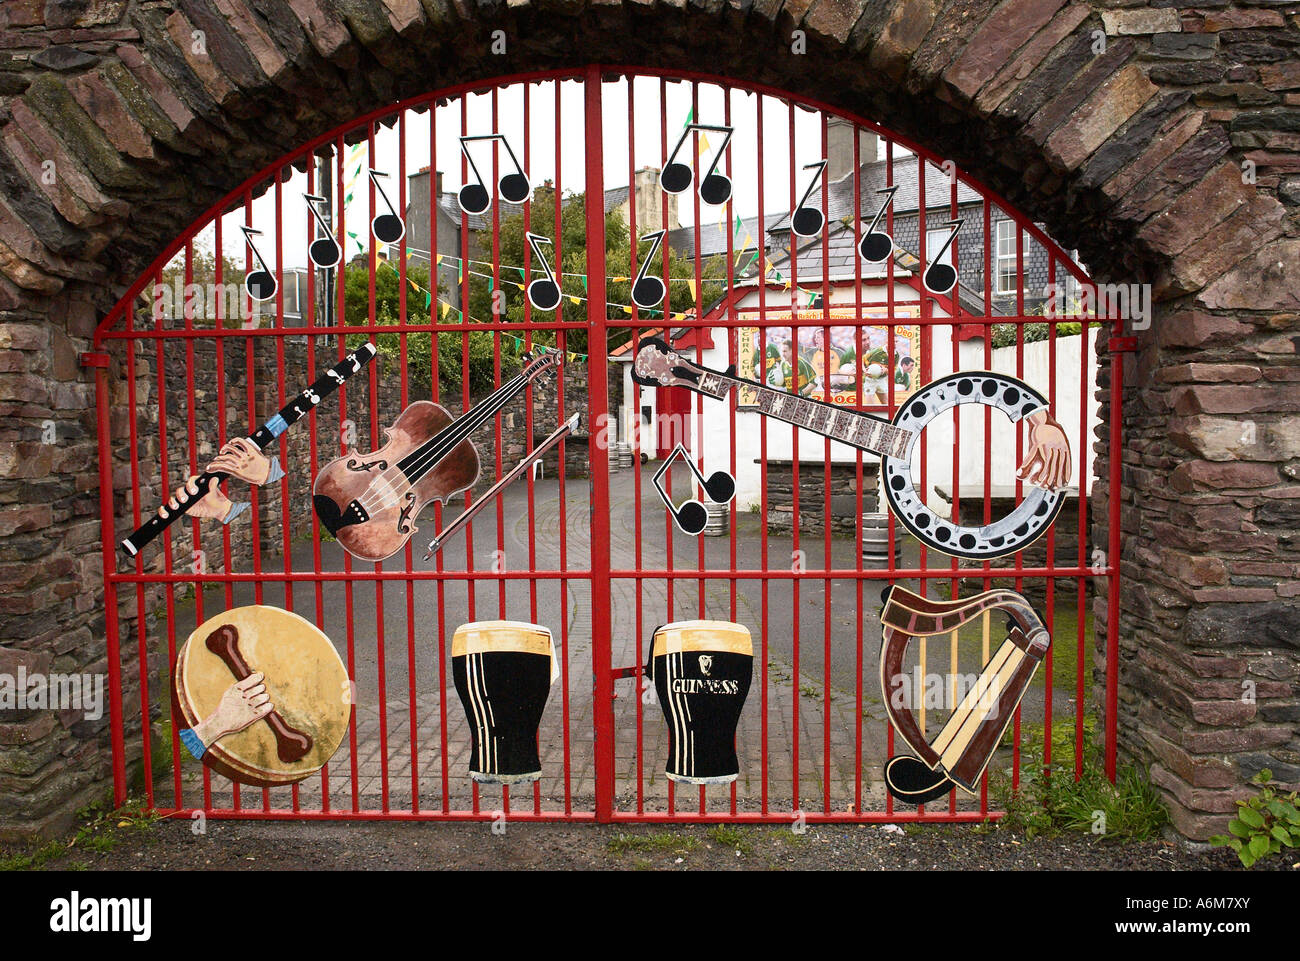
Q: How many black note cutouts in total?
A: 11